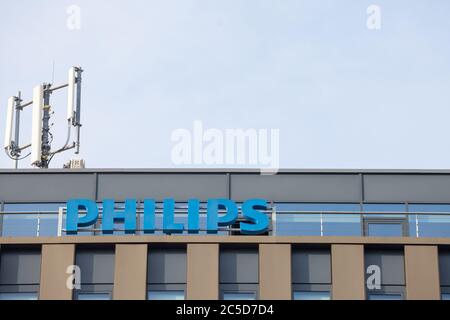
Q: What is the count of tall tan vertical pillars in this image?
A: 6